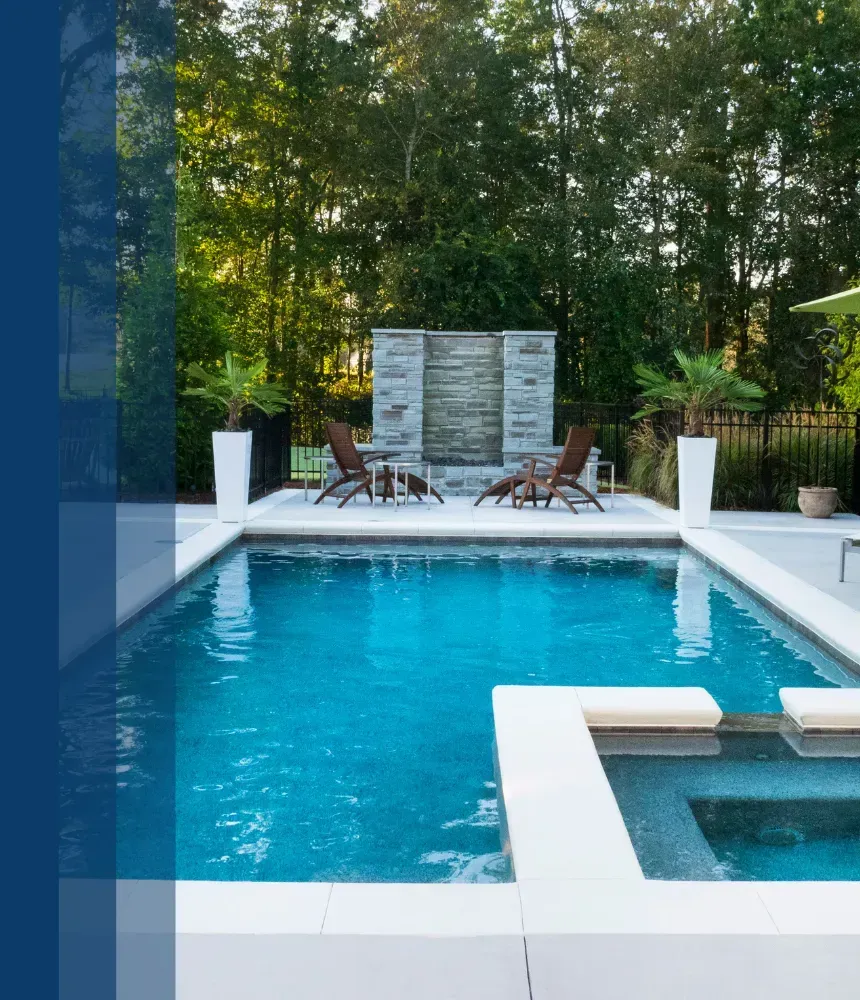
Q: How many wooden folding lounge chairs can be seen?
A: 2